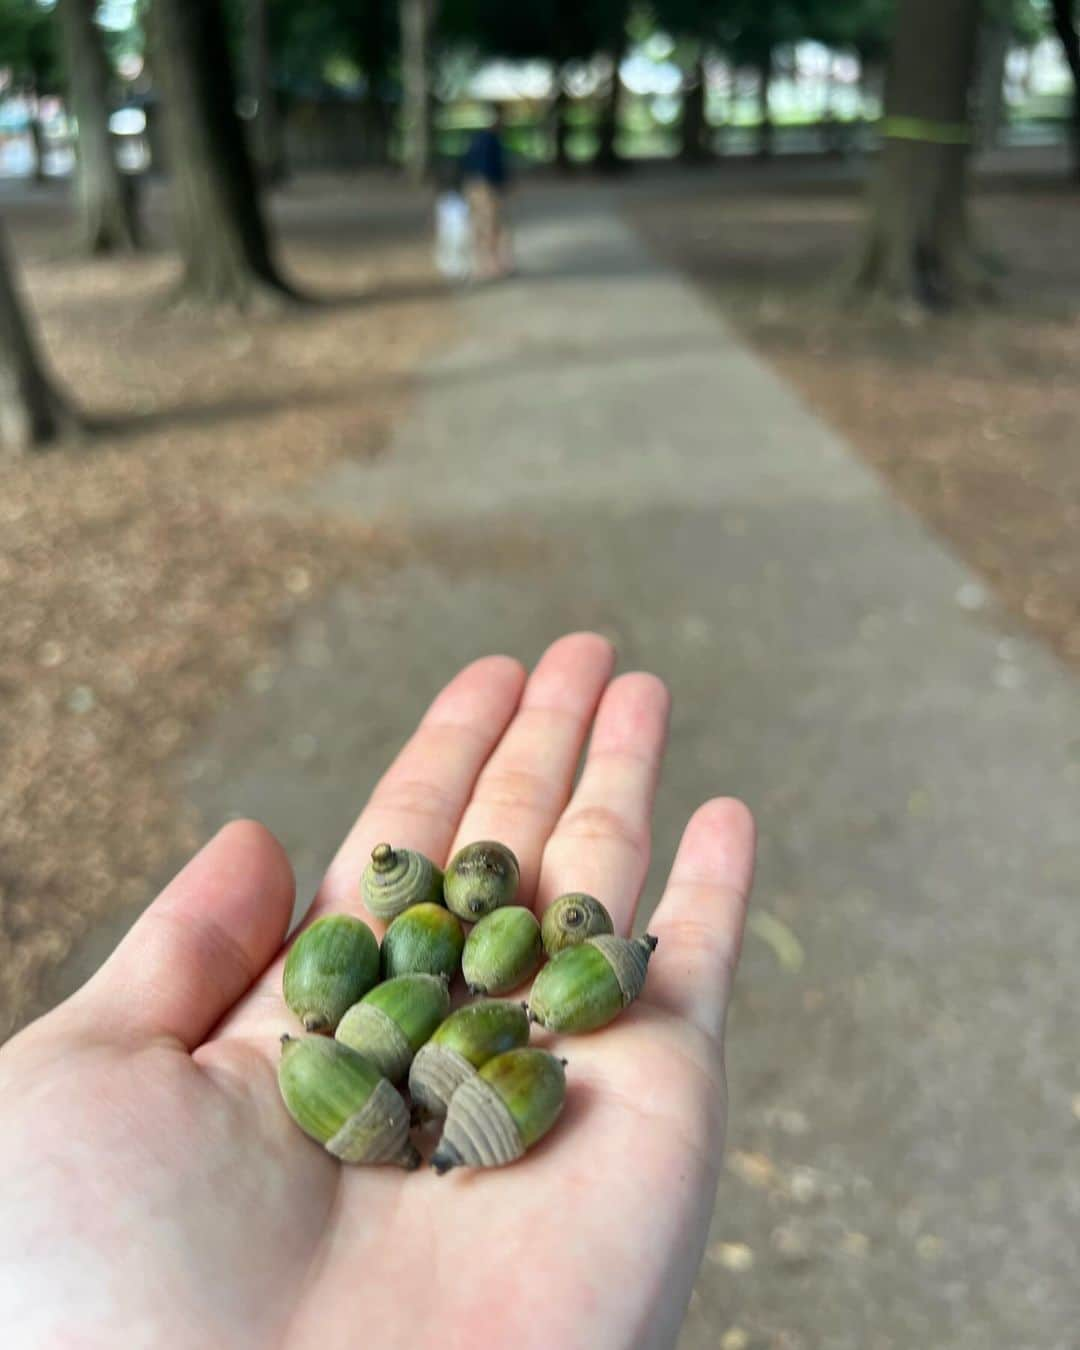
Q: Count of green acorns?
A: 11